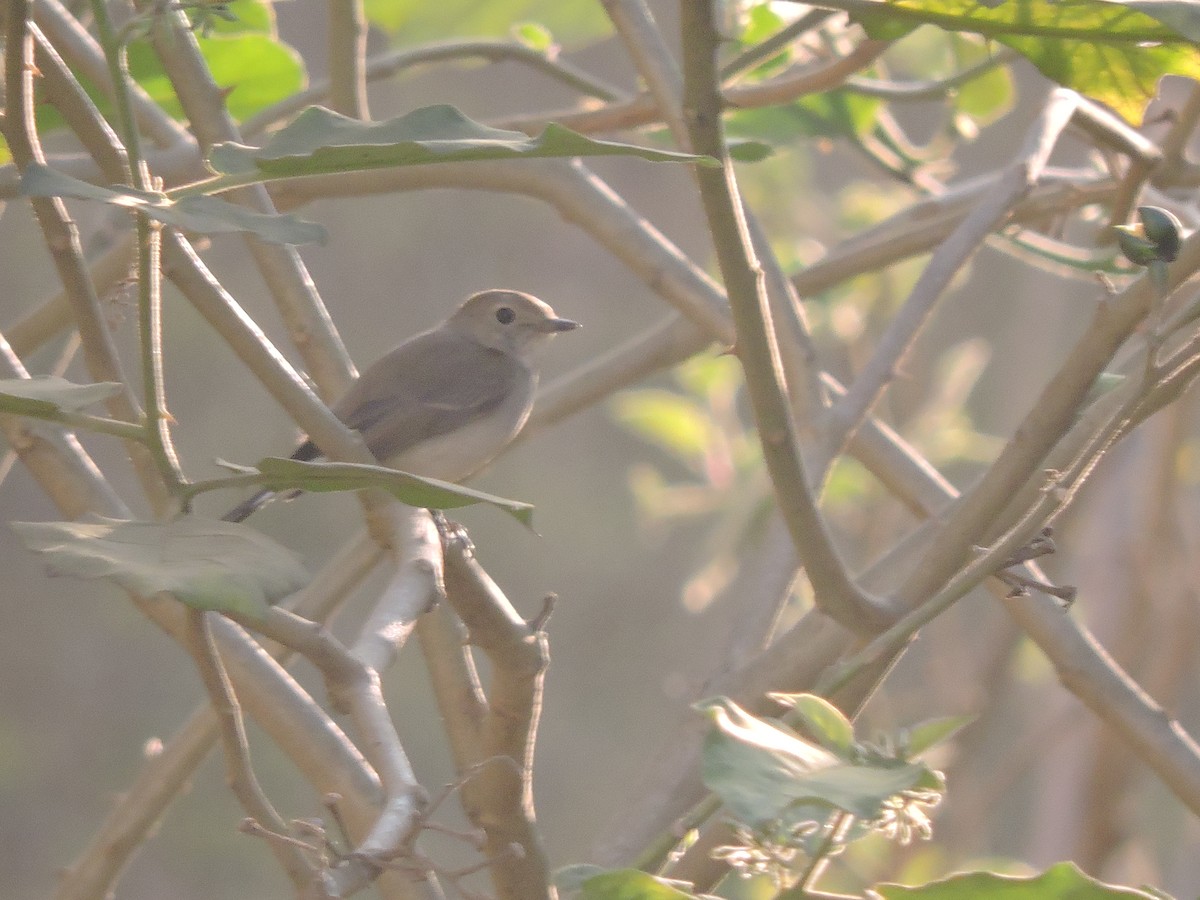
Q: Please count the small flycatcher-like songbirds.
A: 1